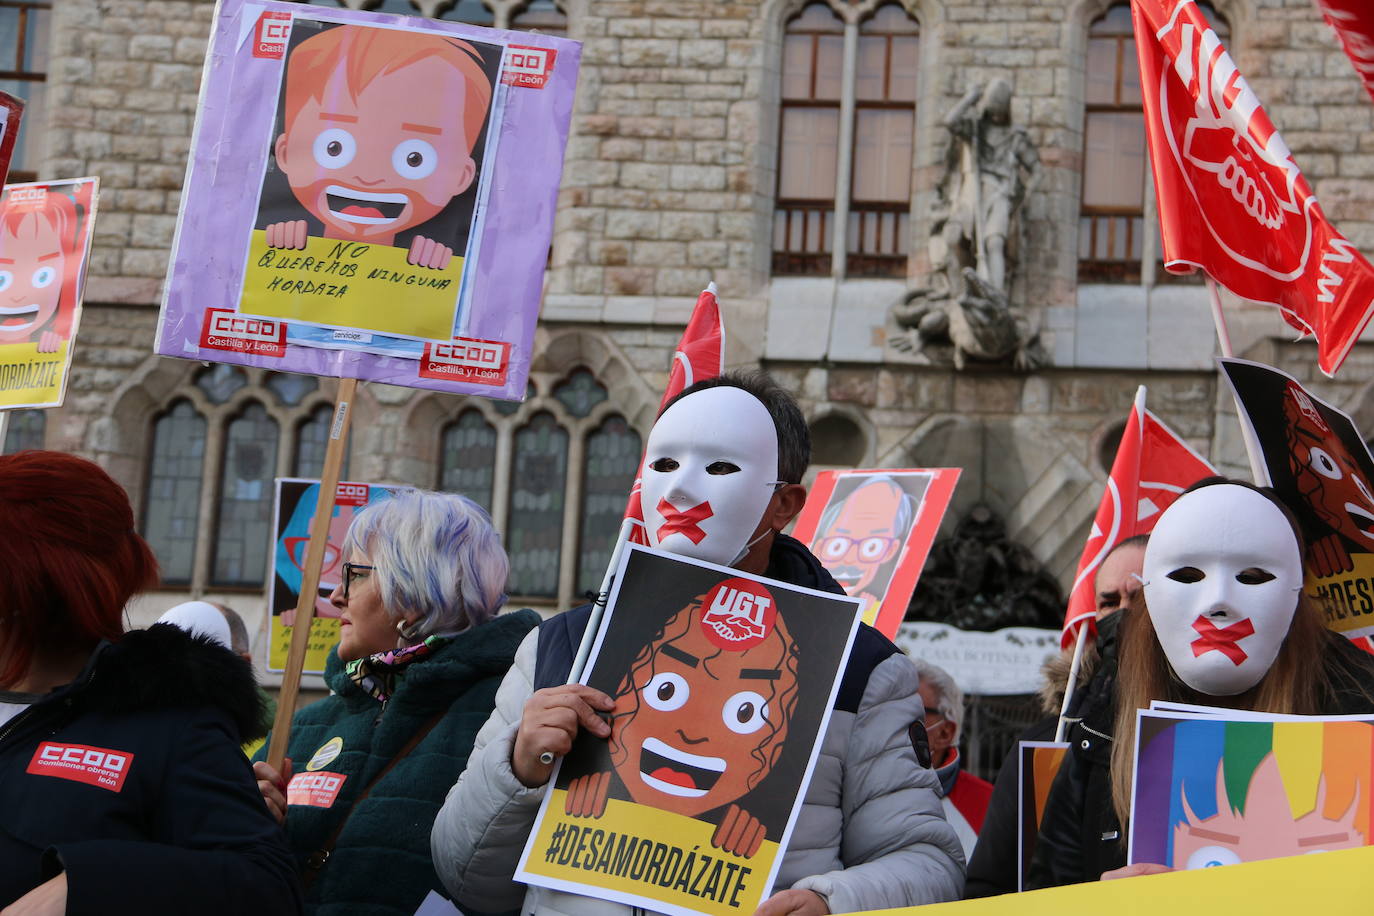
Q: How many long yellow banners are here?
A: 1